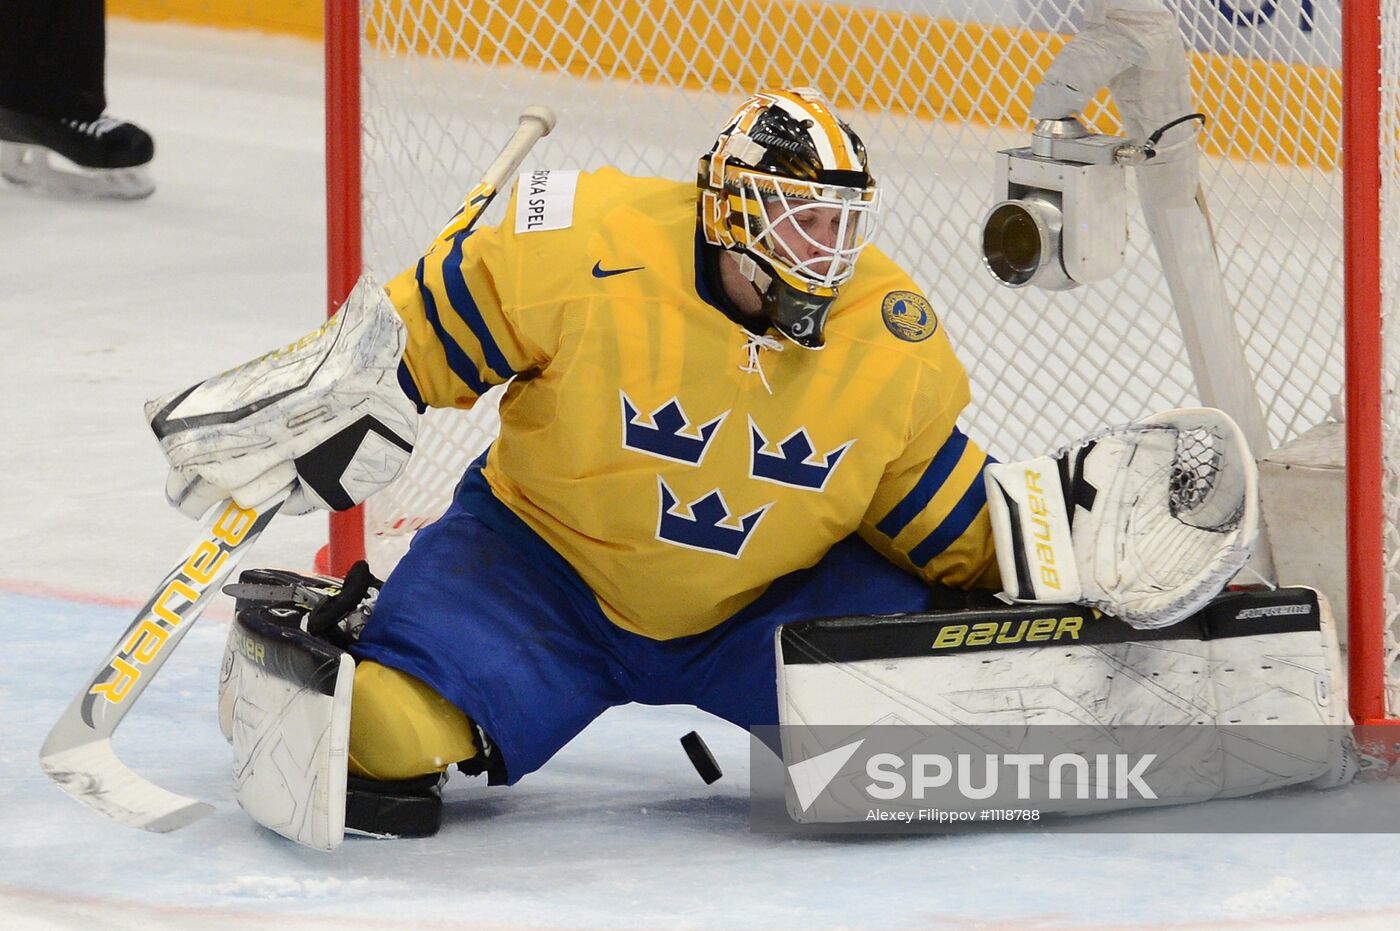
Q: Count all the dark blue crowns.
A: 3